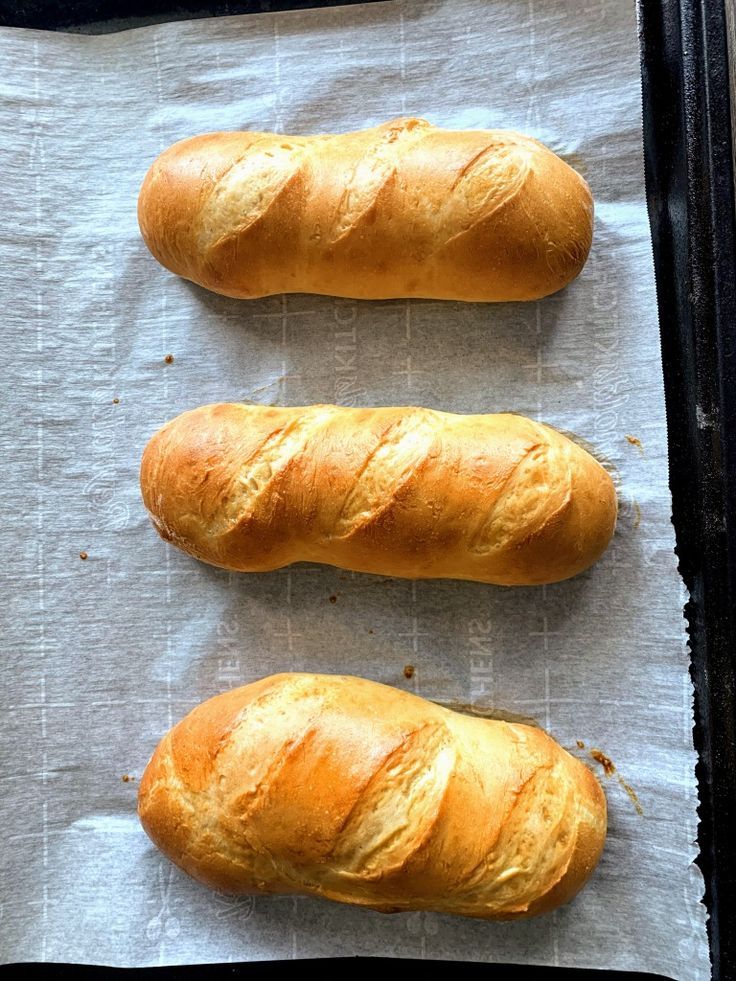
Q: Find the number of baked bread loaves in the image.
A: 3